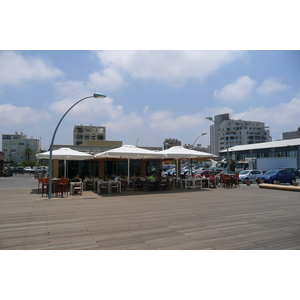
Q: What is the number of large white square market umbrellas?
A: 3